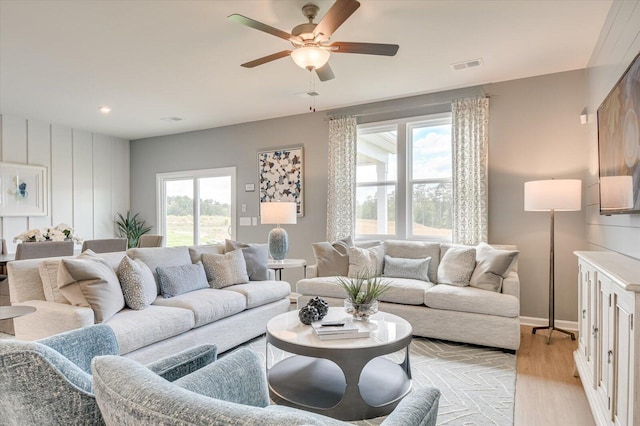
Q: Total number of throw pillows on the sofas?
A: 10